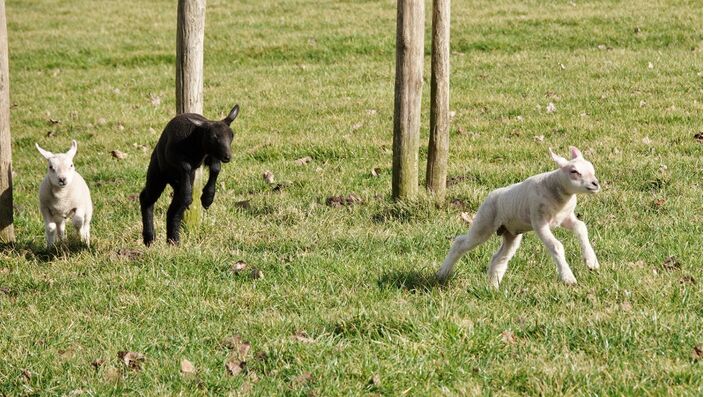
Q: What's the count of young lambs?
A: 3